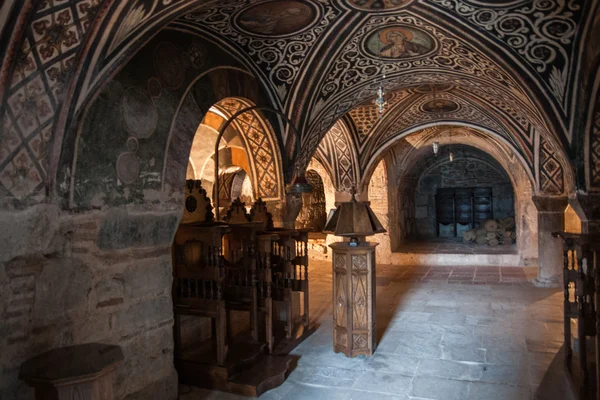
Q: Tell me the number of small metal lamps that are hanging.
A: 3